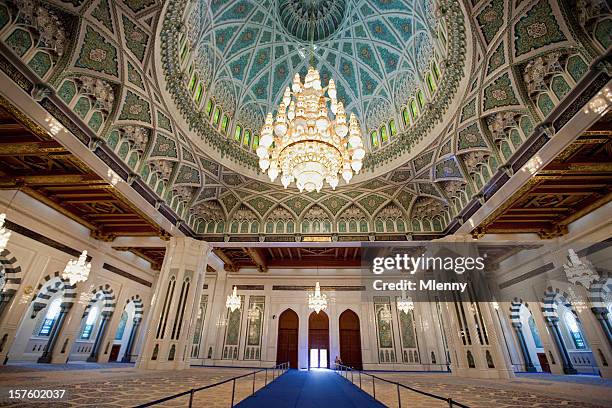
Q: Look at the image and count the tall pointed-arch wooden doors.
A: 3